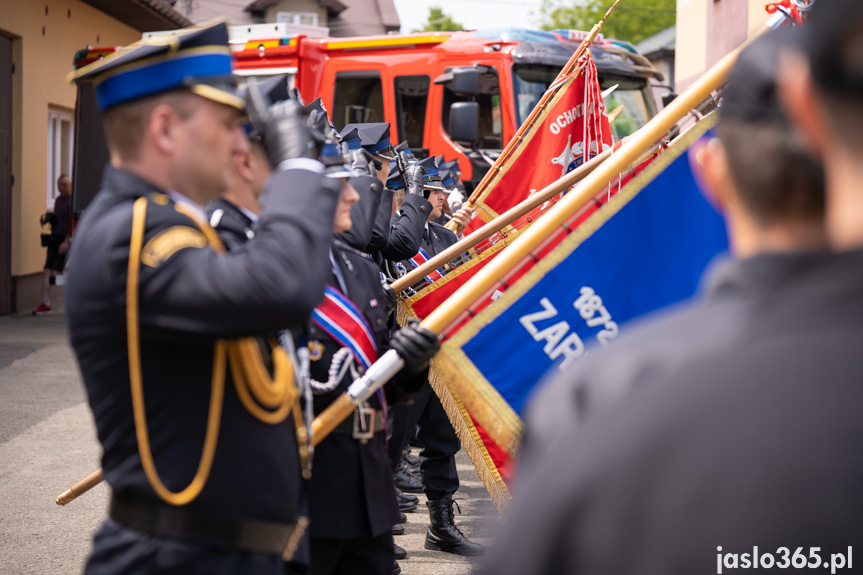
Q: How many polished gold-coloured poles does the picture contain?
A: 3